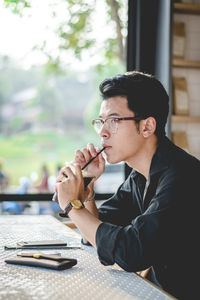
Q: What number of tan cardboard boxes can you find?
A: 3